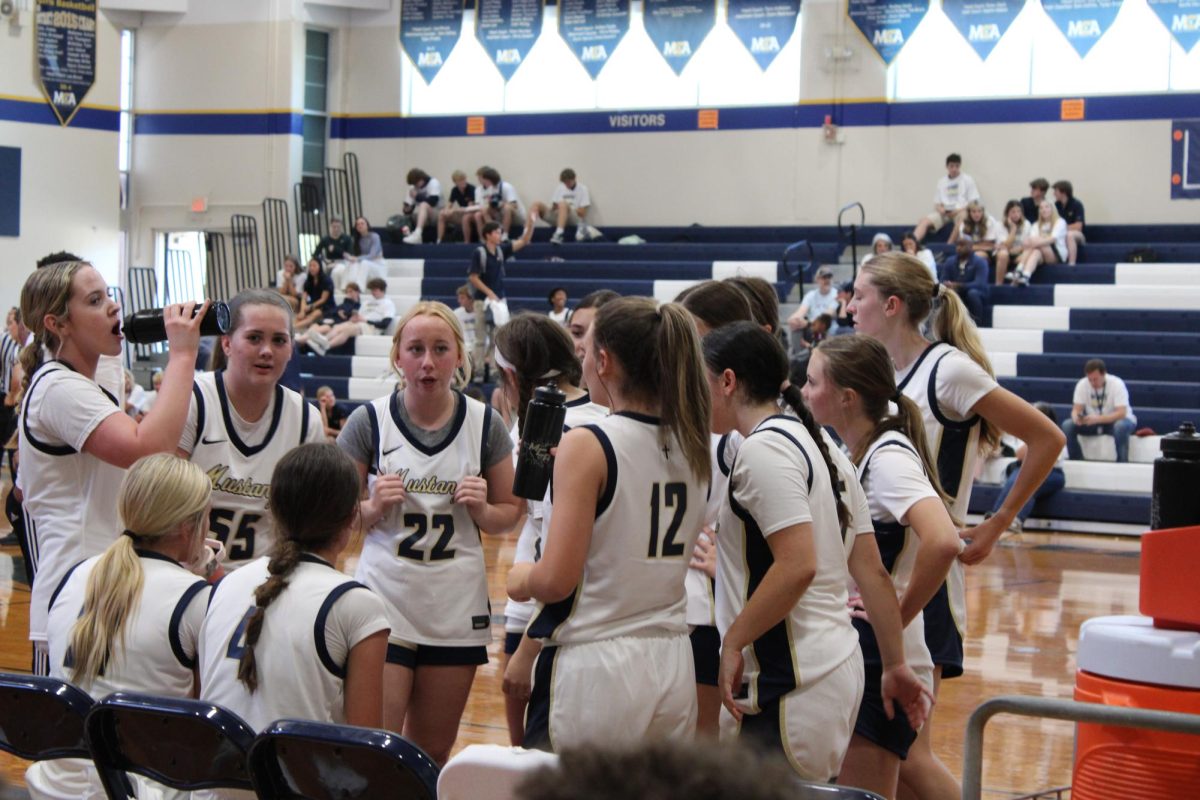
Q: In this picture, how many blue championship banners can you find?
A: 10